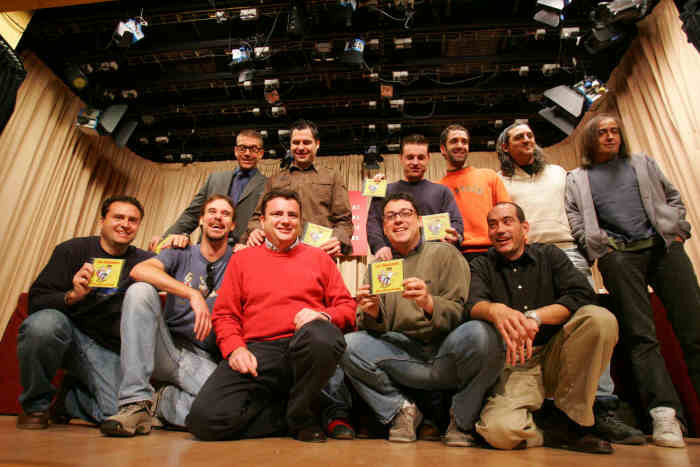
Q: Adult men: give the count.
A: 11